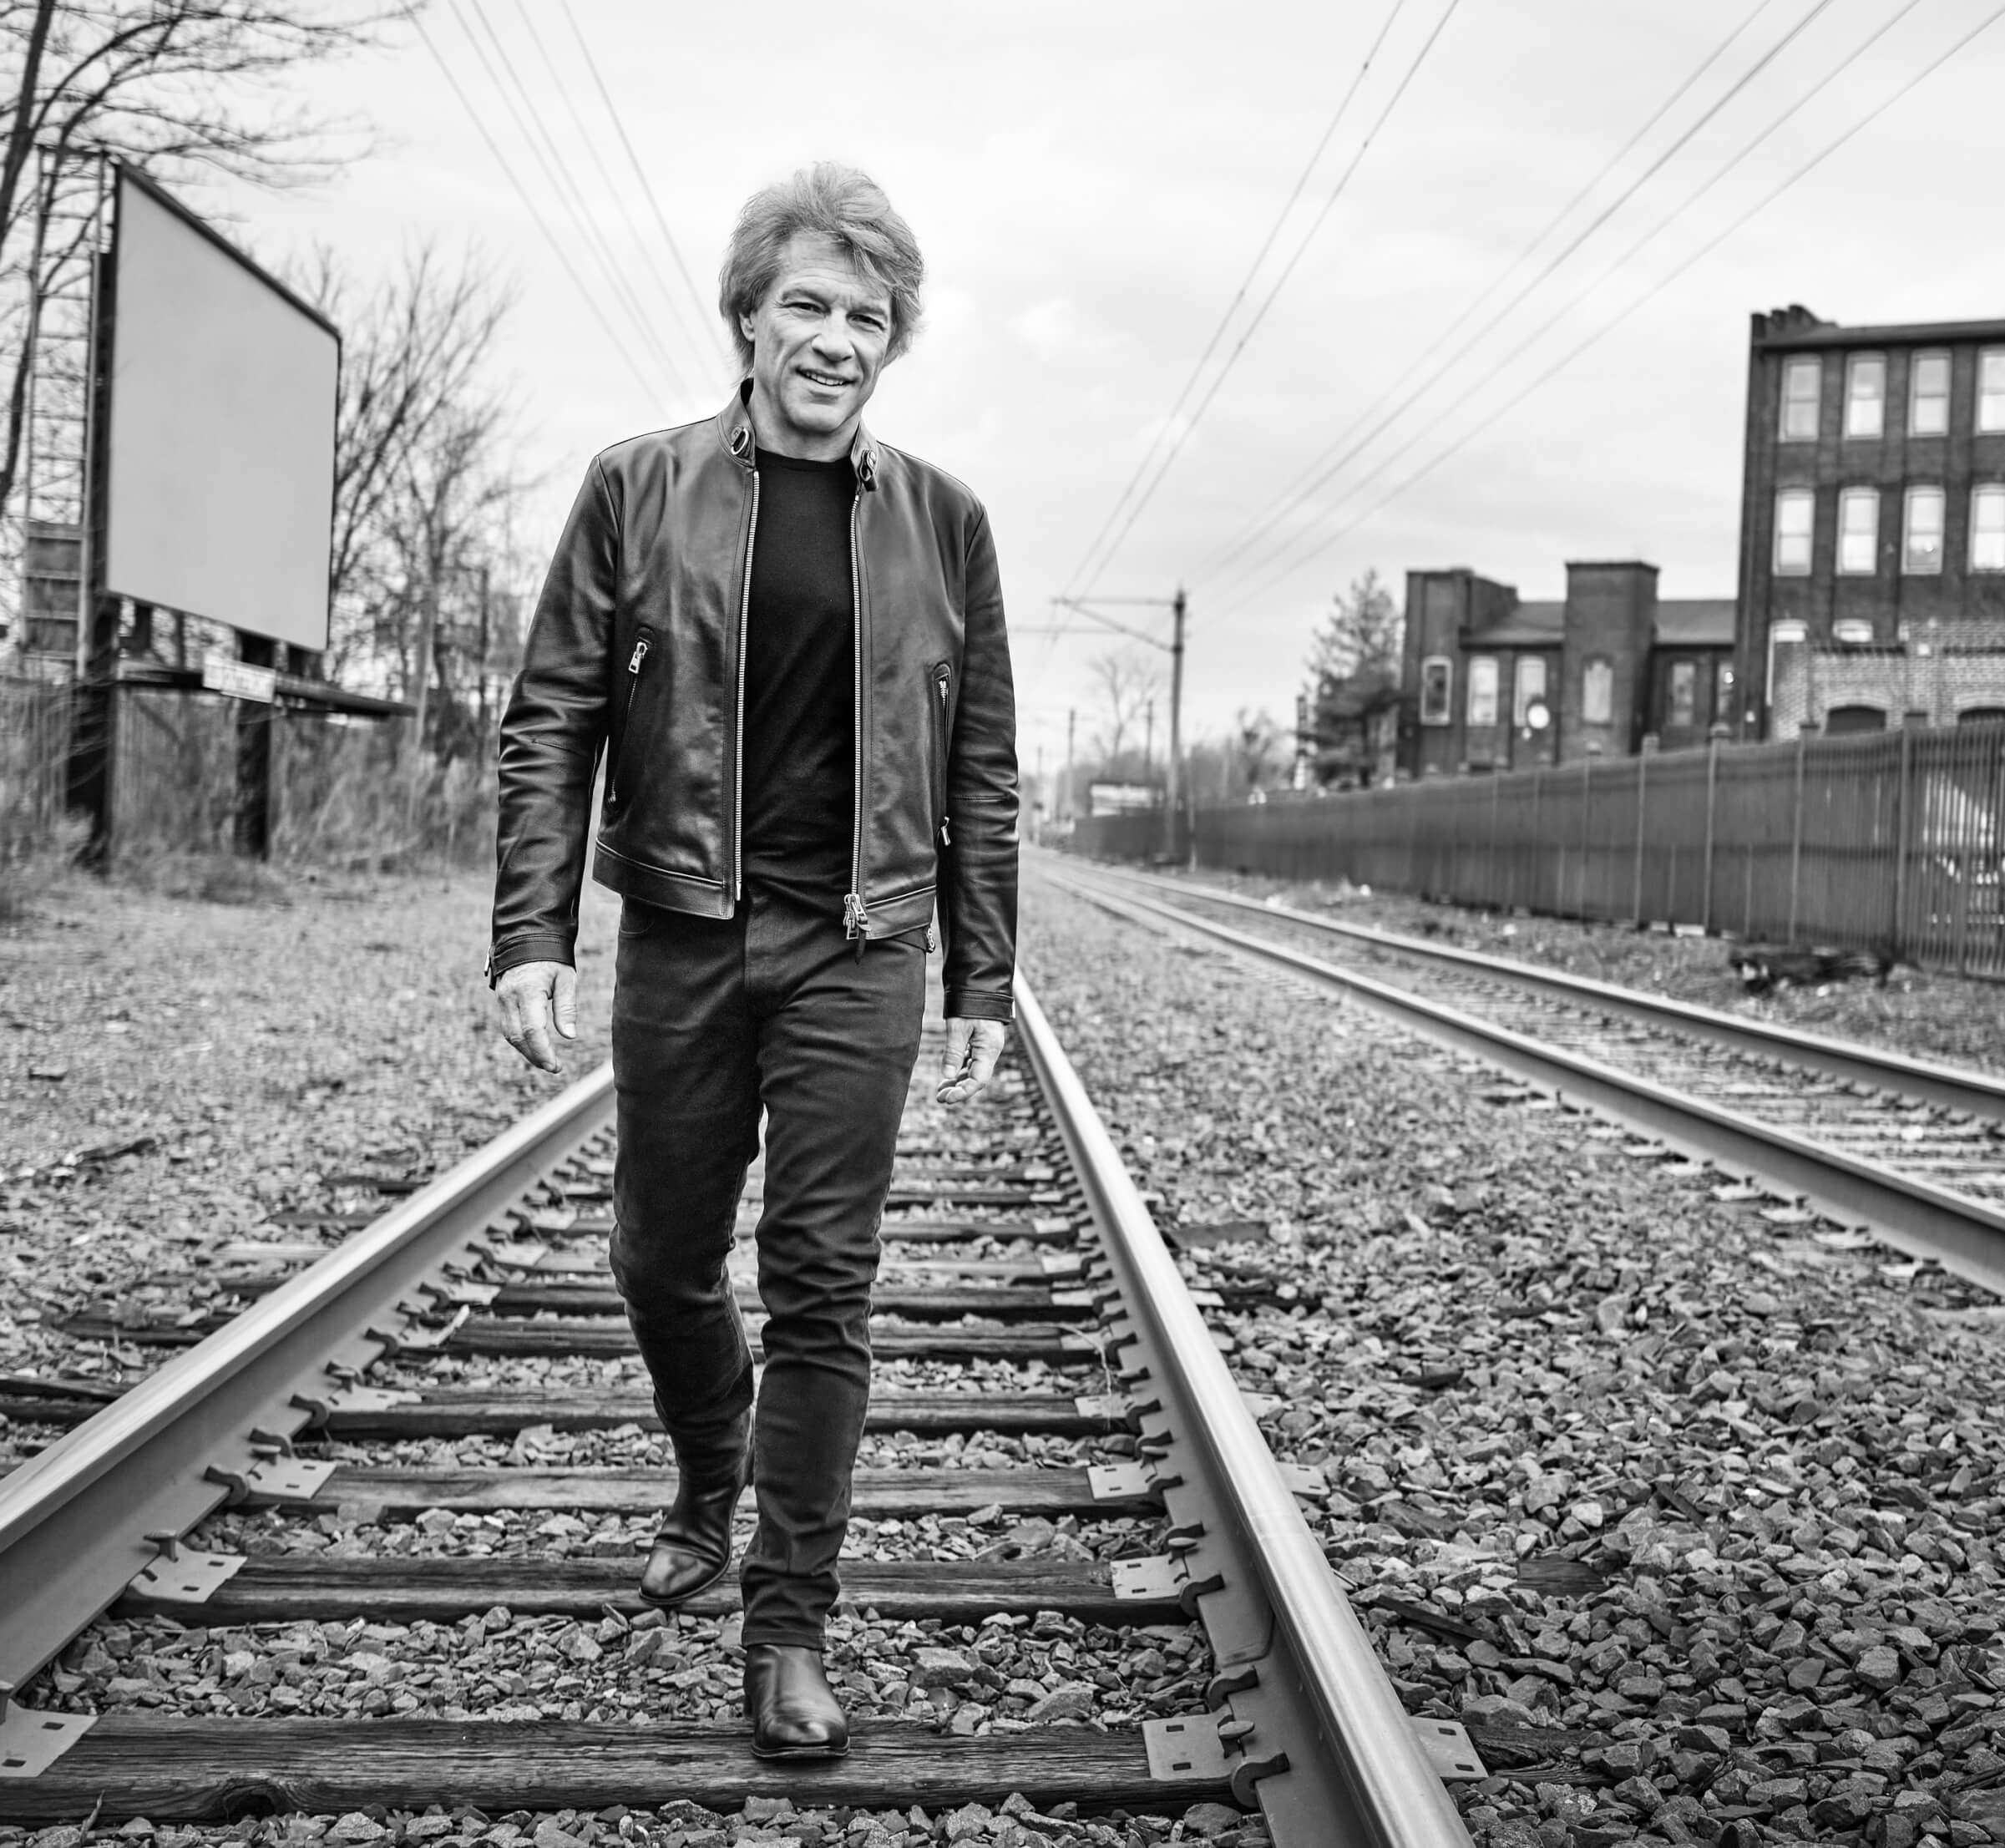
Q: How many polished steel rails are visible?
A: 4